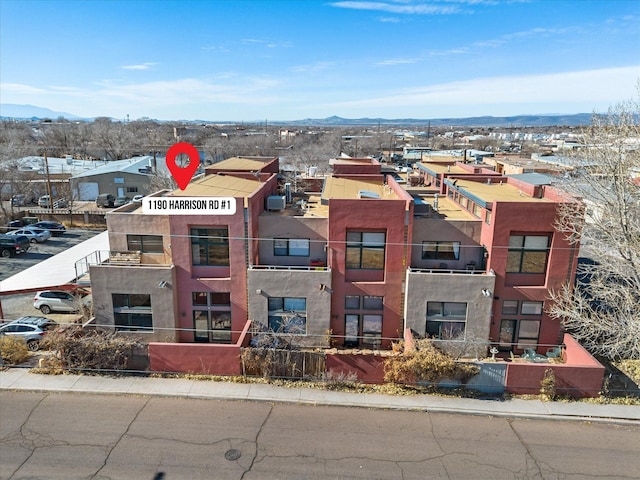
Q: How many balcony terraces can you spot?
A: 3